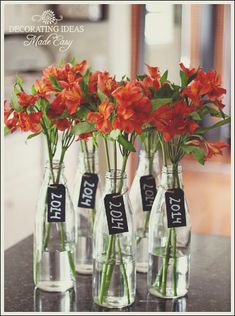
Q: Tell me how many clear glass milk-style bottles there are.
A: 5